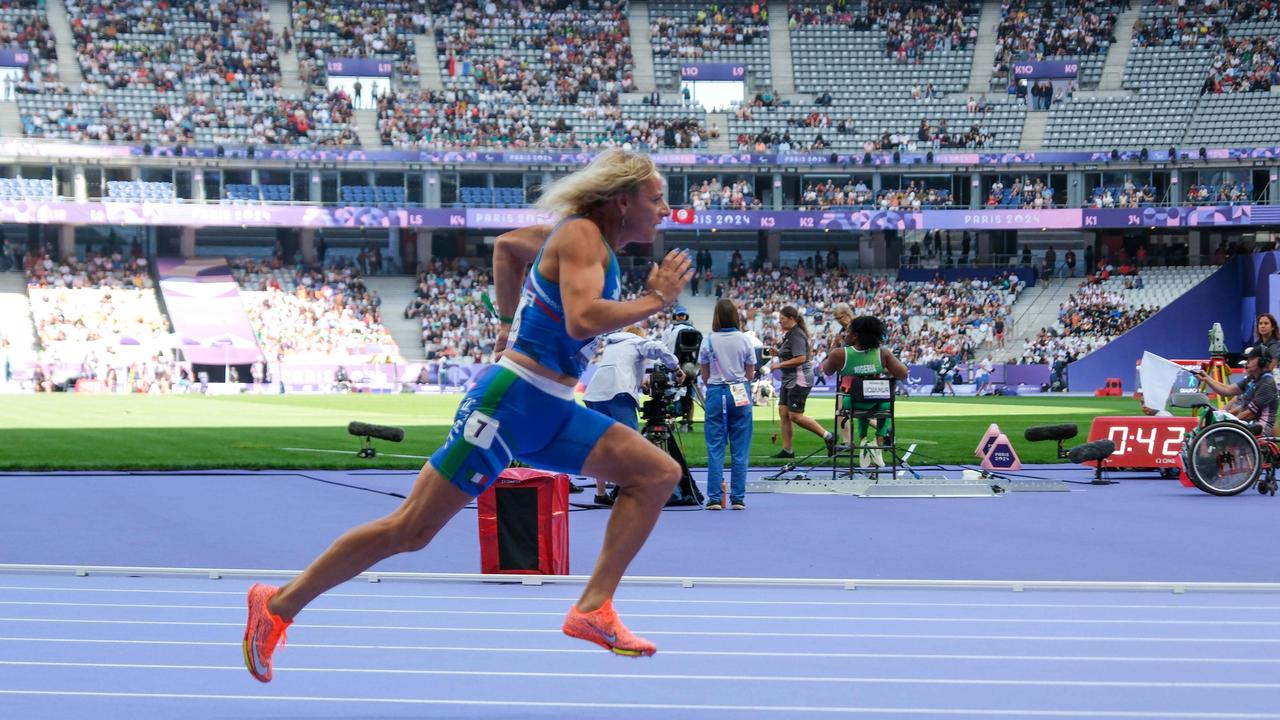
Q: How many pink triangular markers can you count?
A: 2